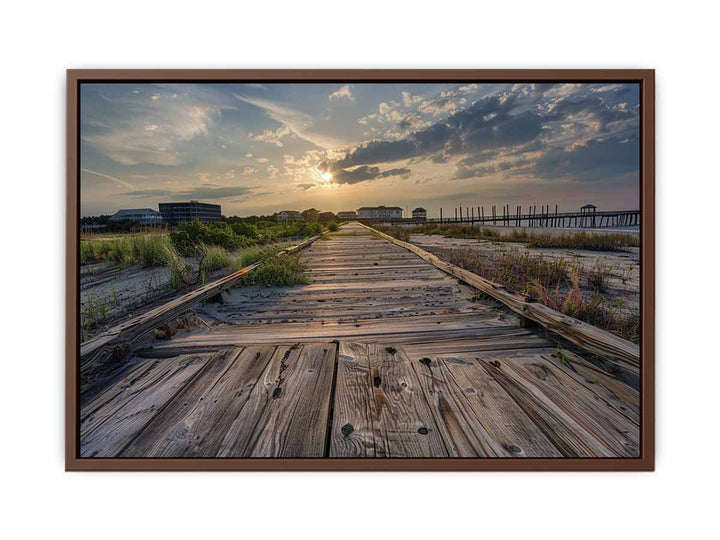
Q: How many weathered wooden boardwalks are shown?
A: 1